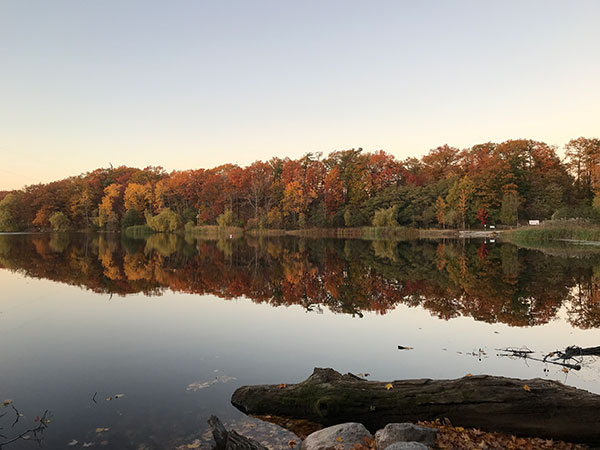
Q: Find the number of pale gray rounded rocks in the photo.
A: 3